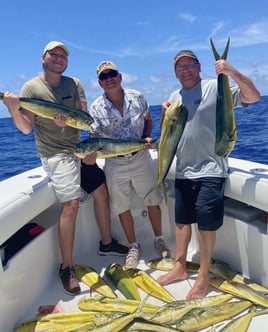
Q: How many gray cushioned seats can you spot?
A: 1